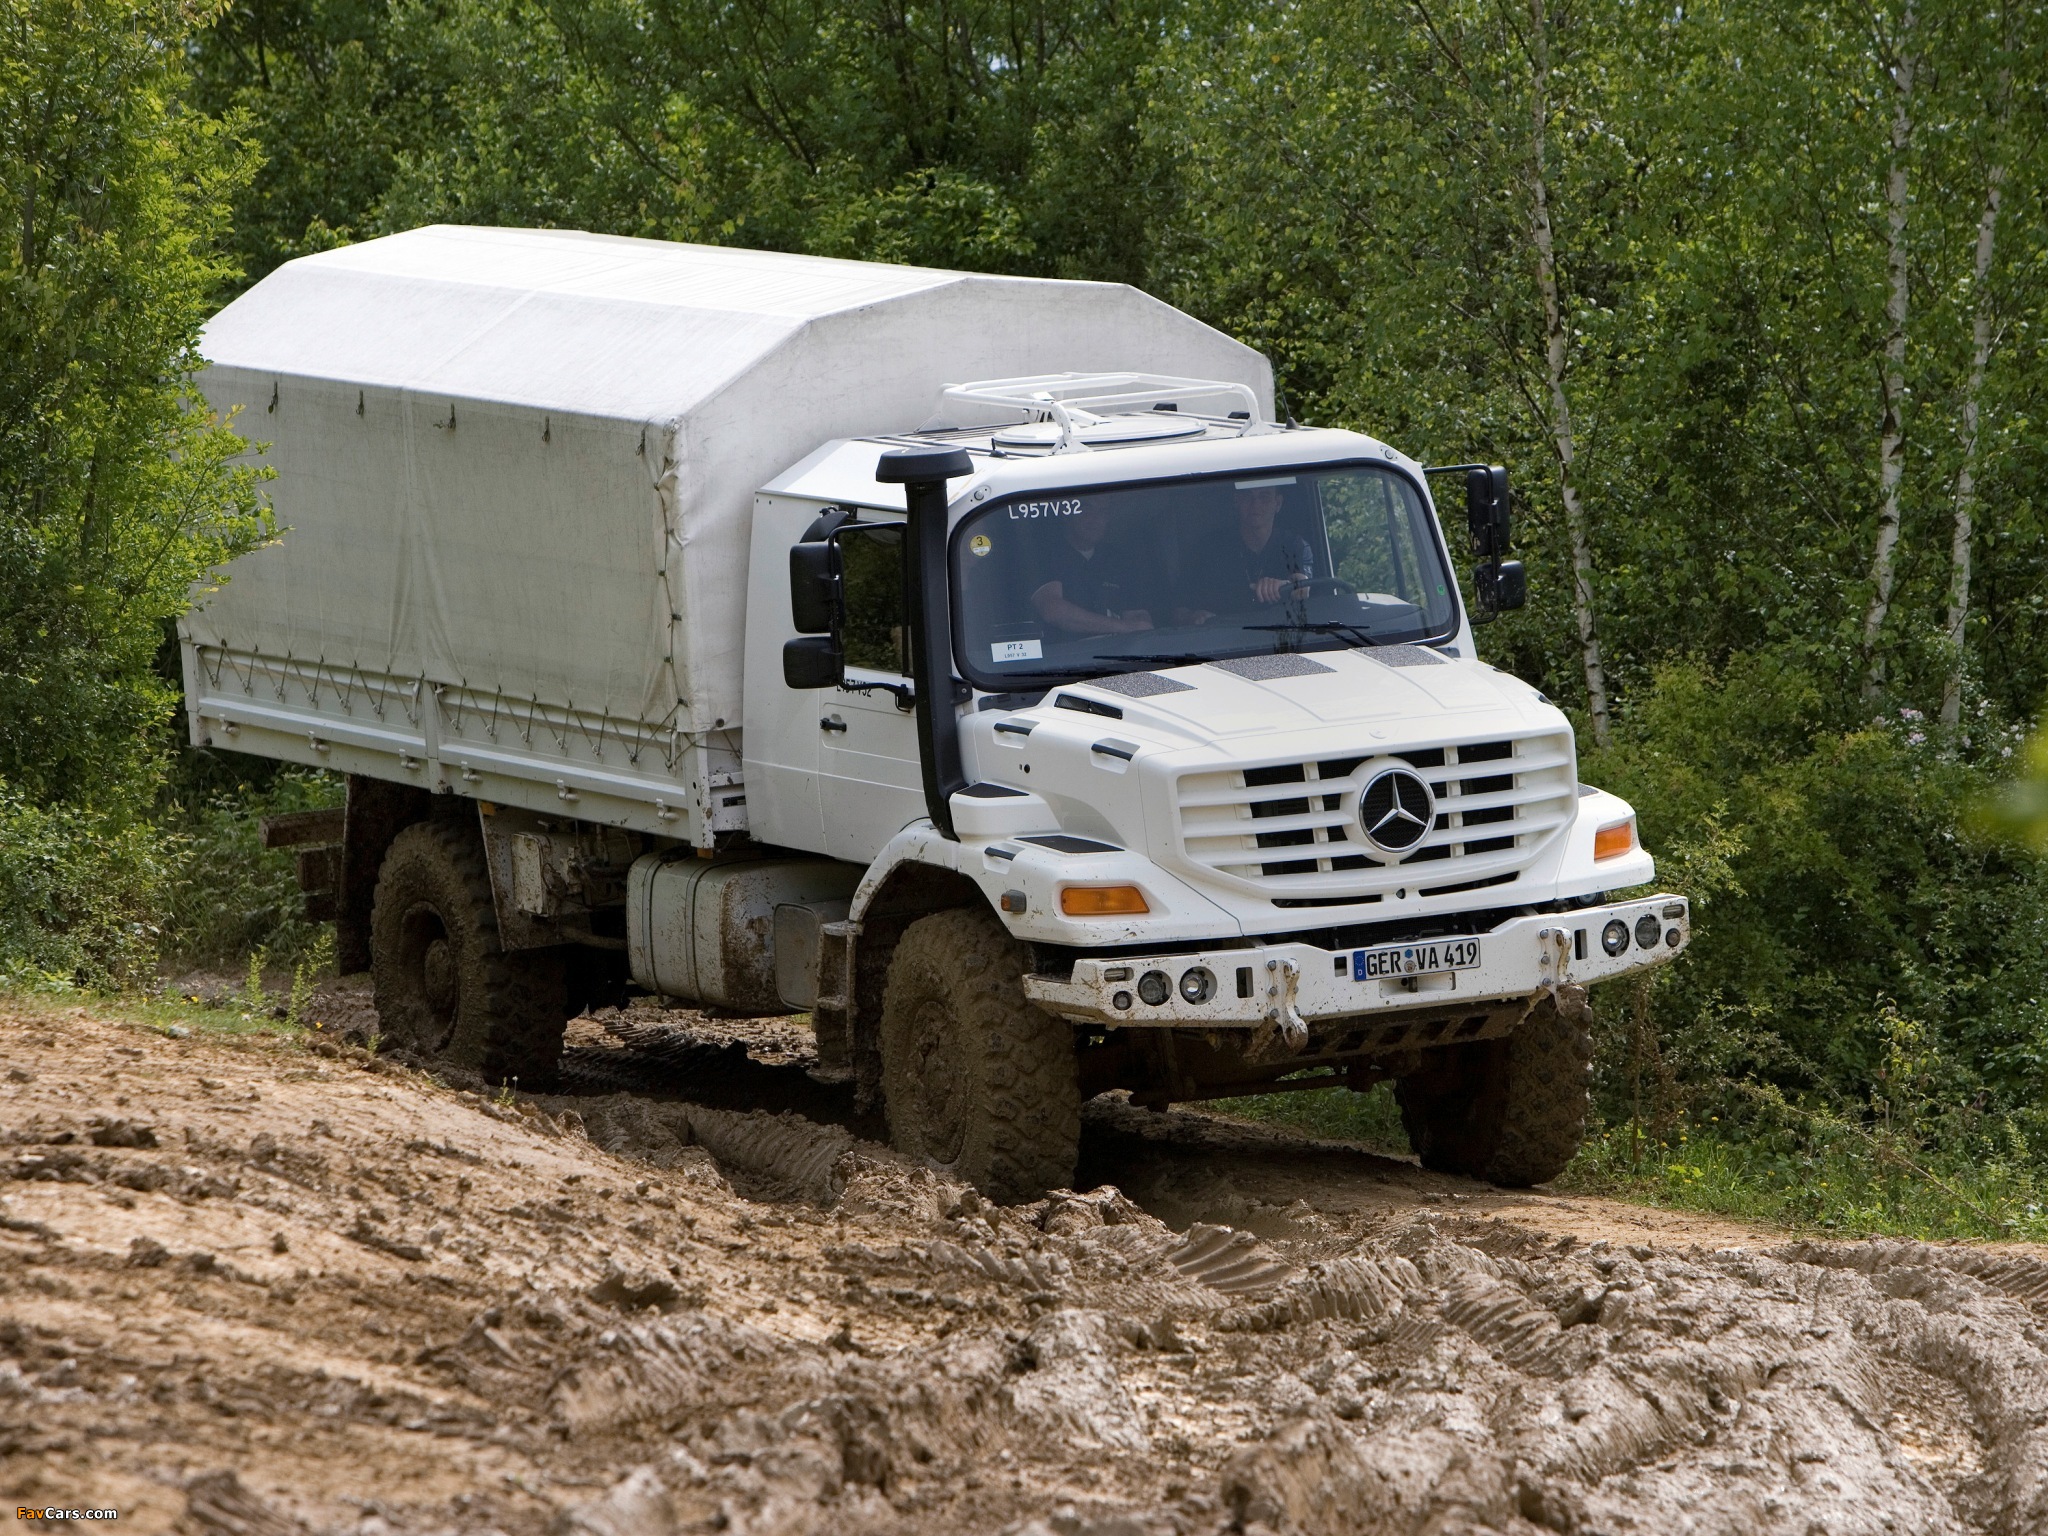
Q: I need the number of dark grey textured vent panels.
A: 3